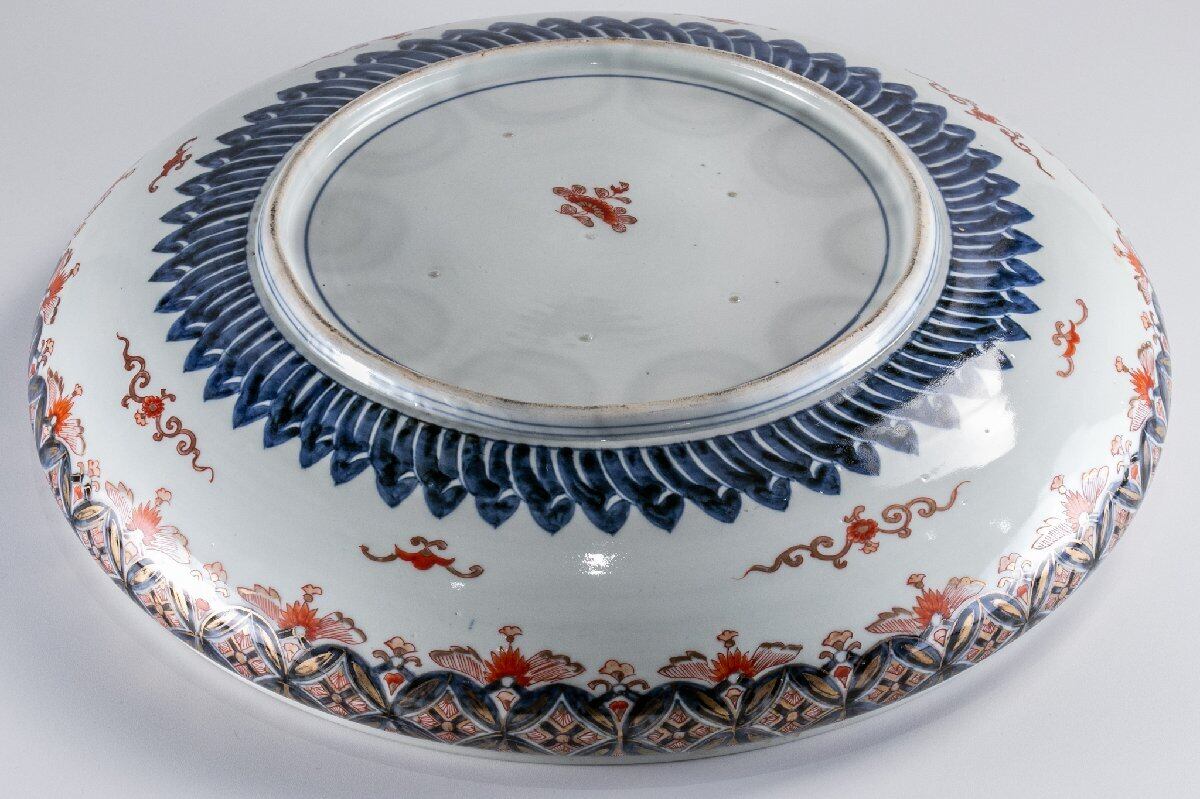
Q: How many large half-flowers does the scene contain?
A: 10